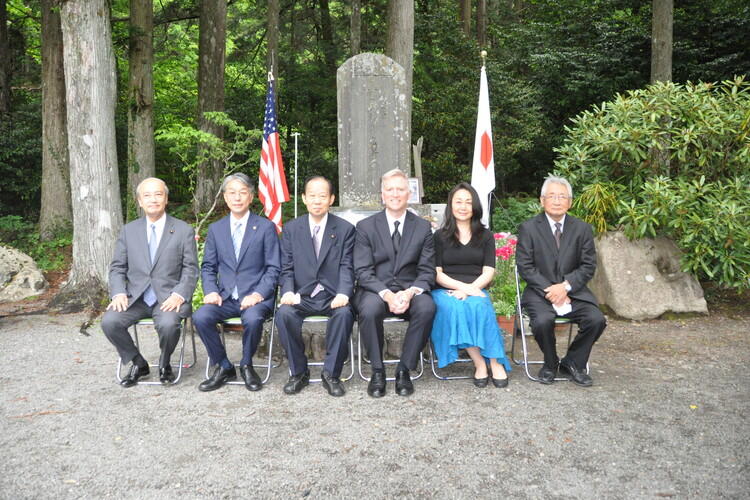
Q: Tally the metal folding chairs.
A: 6